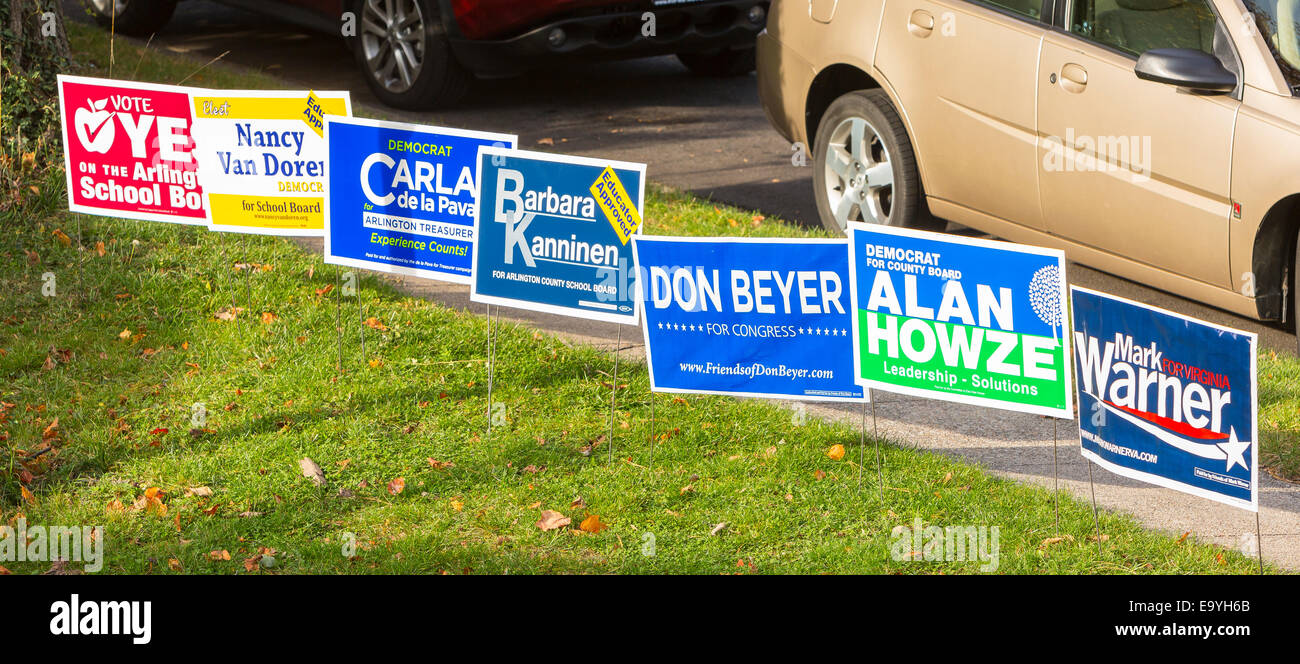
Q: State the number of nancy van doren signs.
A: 1